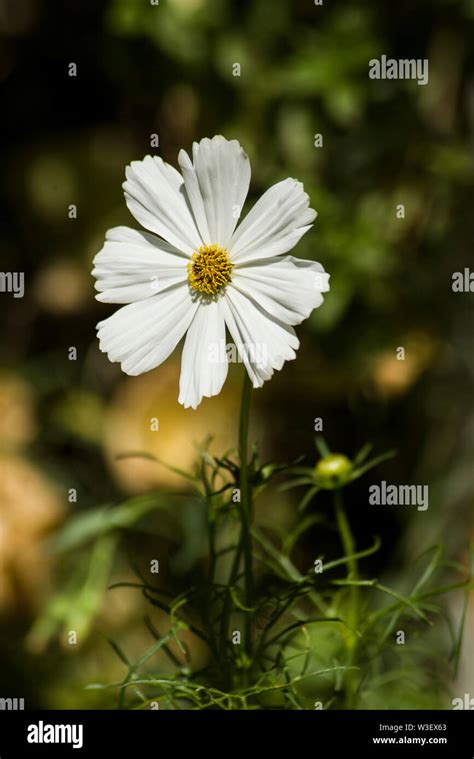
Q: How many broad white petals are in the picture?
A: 8